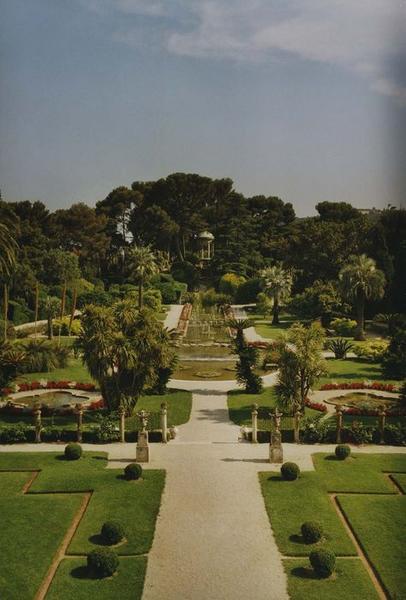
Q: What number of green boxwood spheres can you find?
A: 8